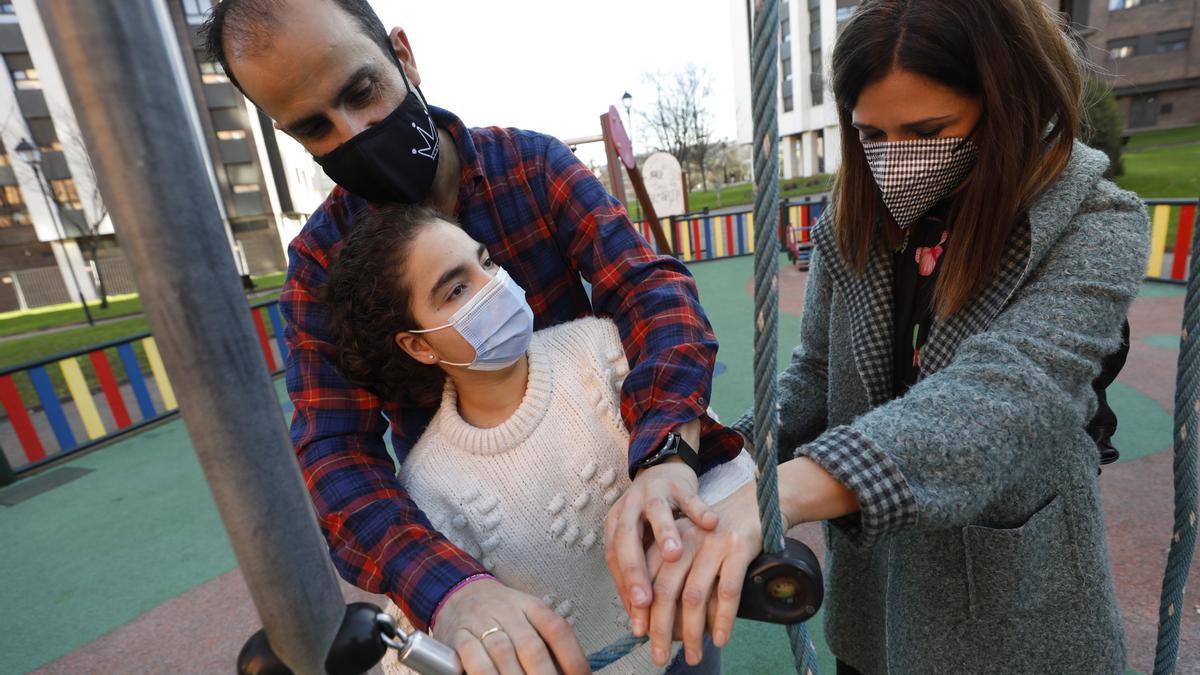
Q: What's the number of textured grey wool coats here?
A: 1